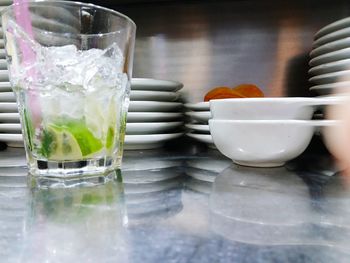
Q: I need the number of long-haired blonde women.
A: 0